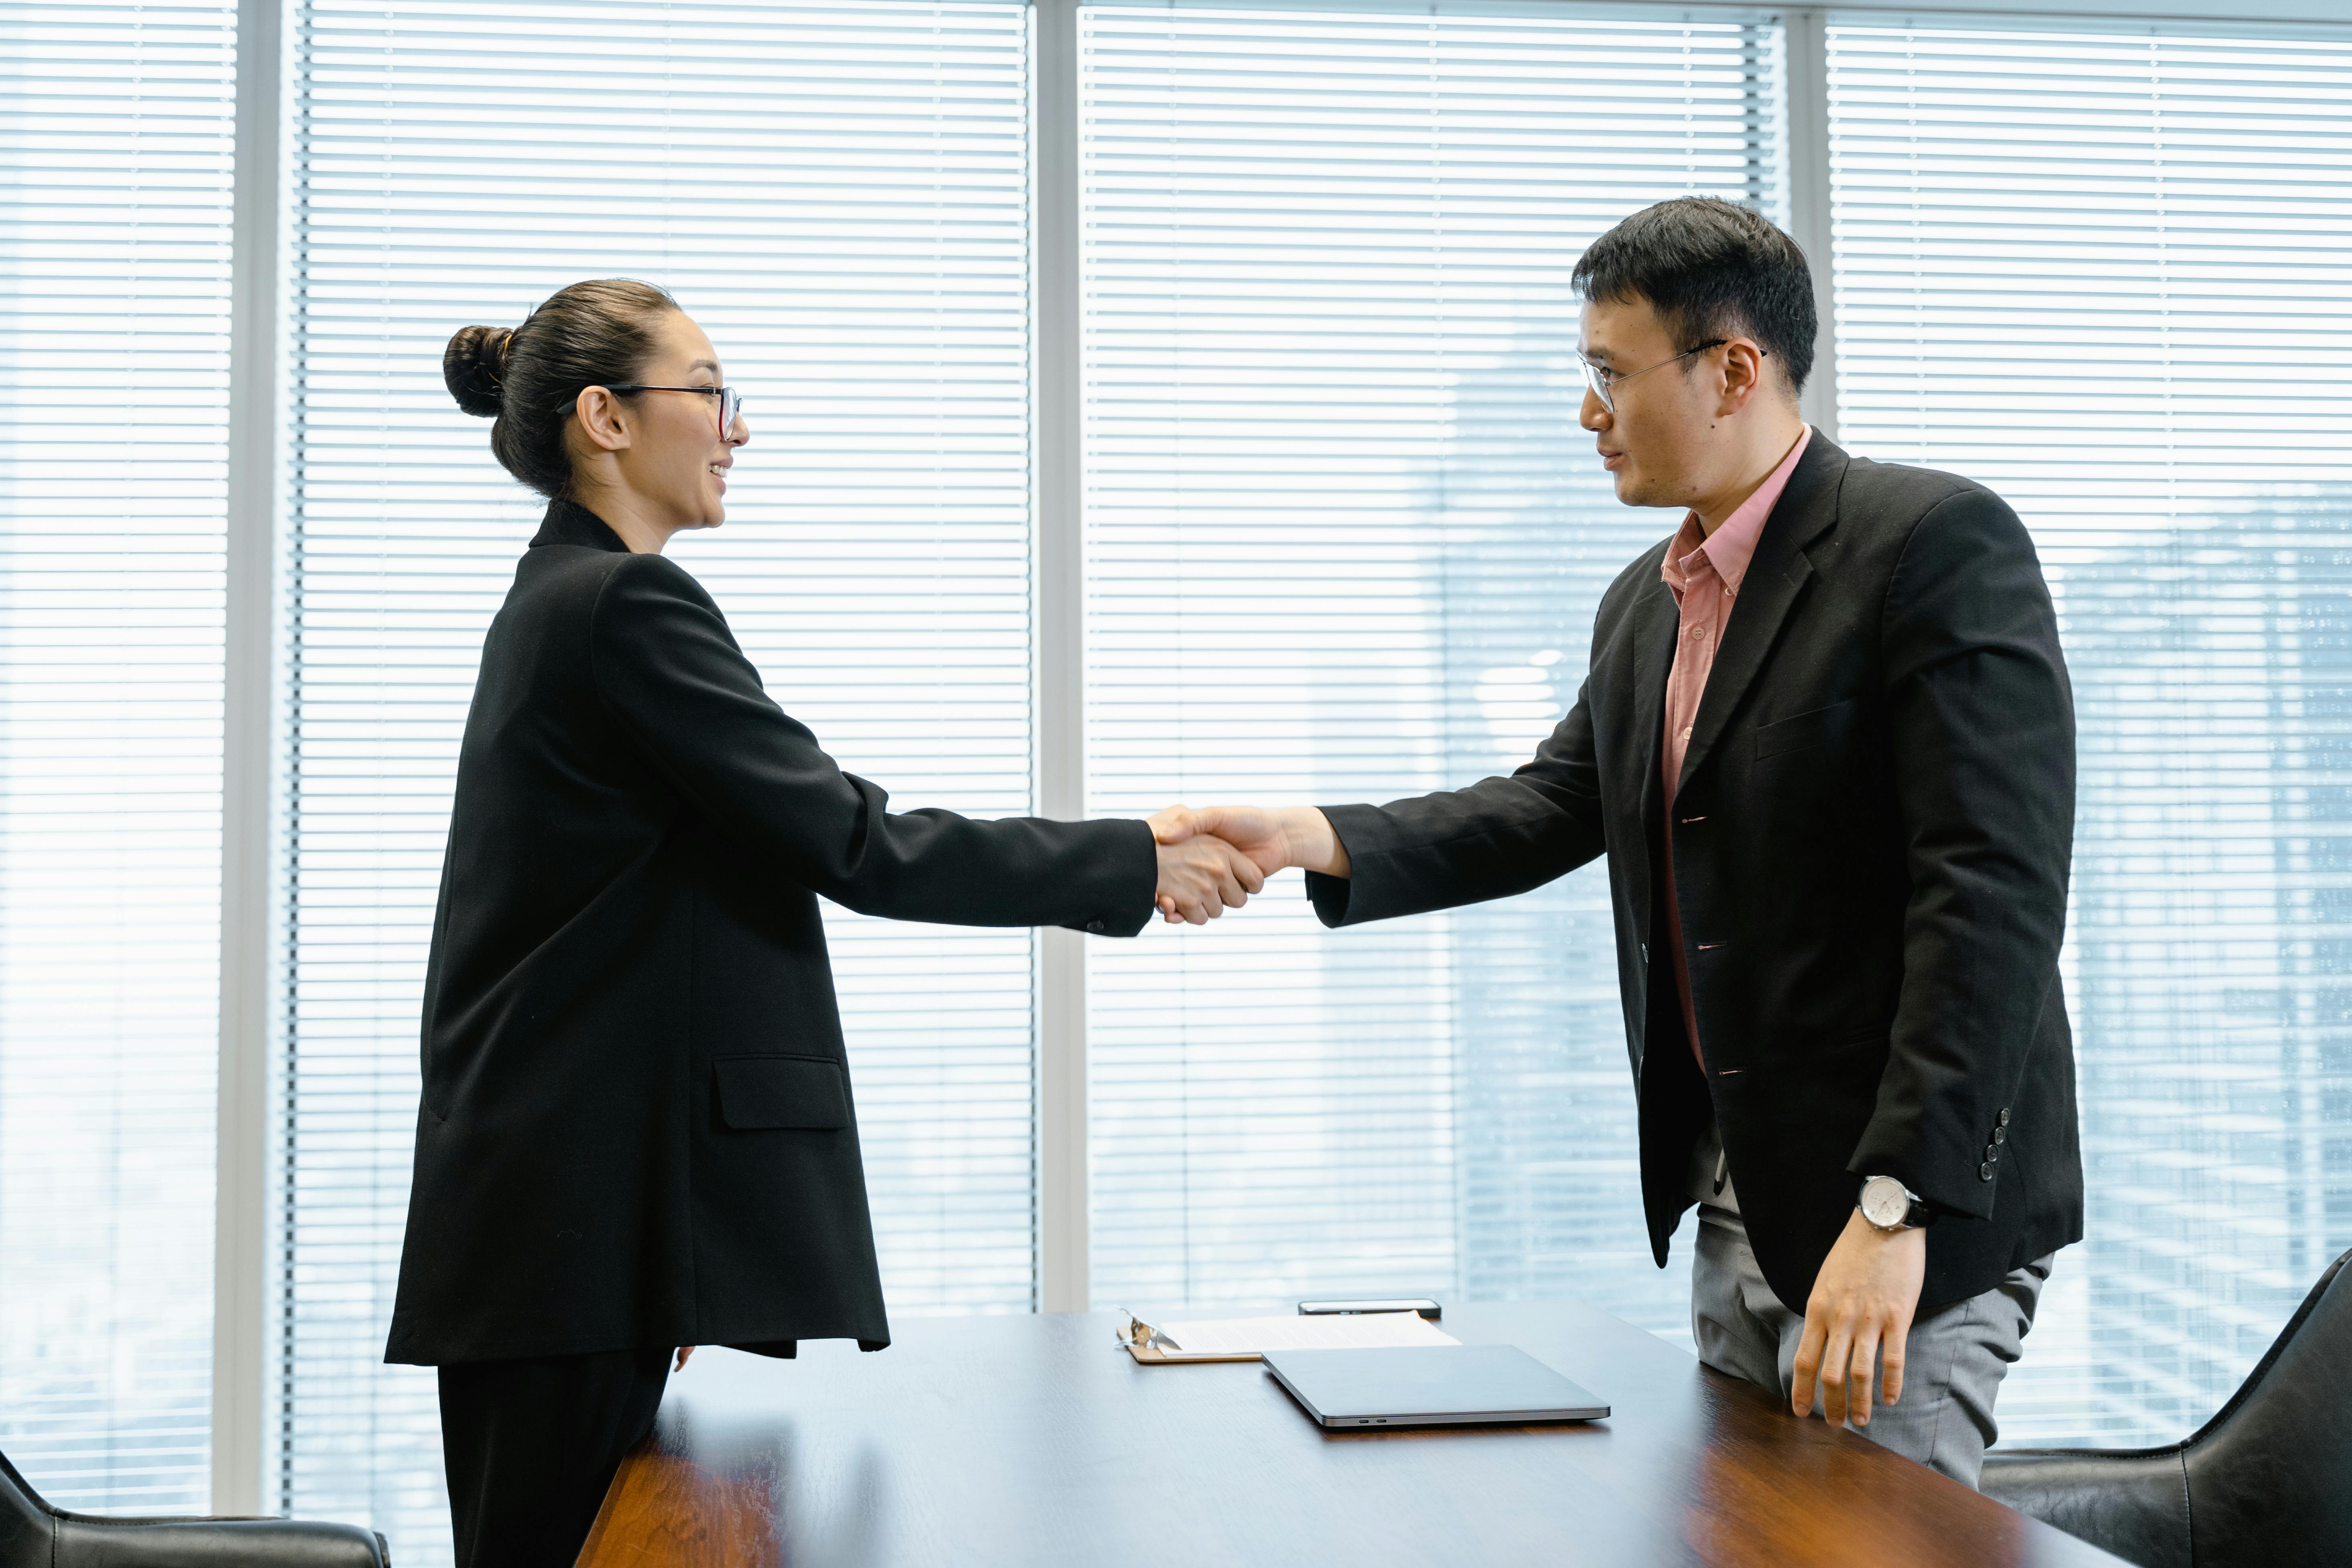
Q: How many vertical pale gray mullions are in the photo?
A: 3